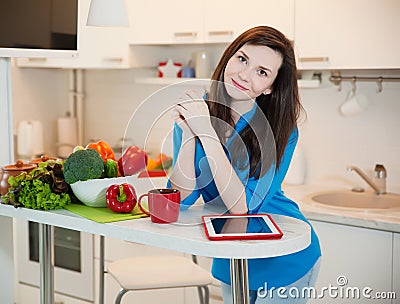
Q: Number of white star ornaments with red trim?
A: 1